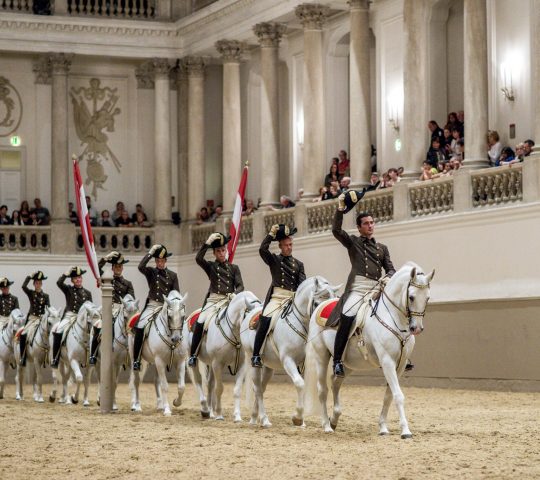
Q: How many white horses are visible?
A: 8